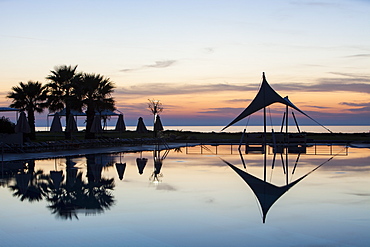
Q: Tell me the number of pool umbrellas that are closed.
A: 7